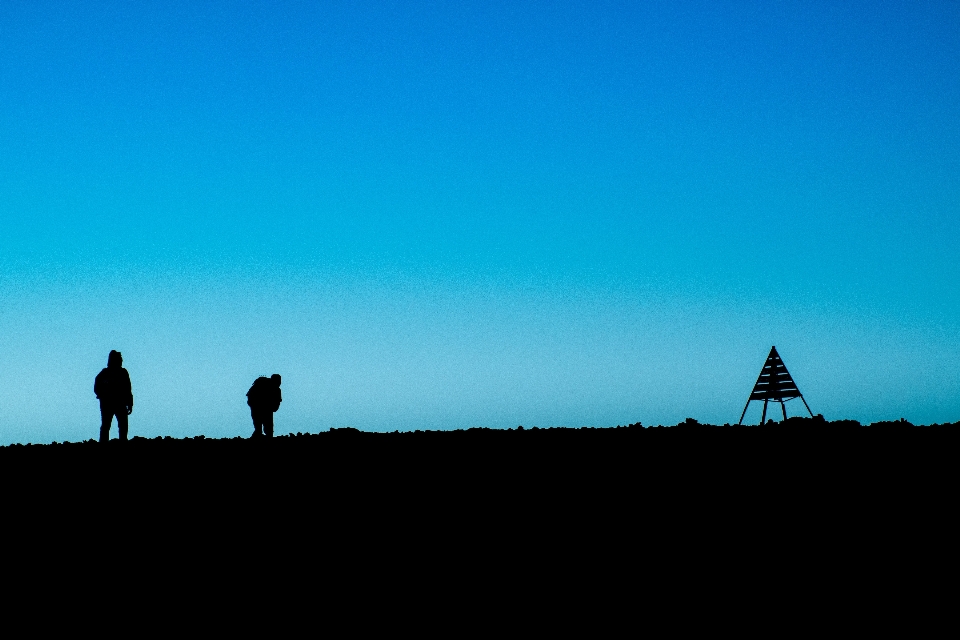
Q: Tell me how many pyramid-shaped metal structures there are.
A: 1